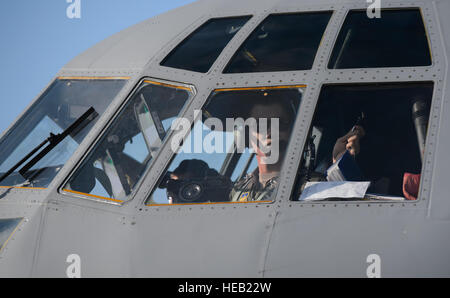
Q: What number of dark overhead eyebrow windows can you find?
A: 3